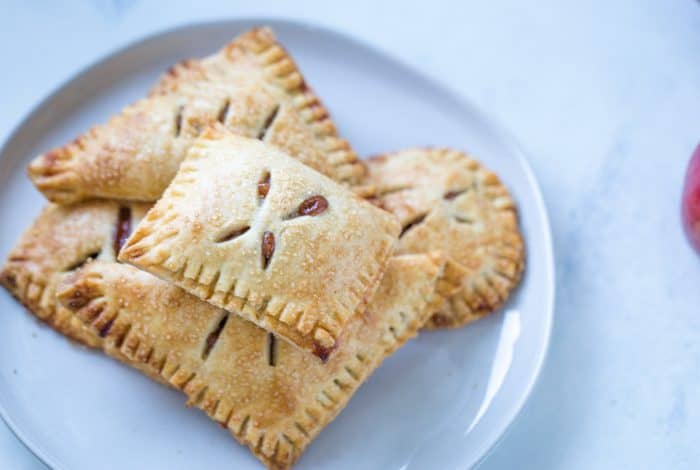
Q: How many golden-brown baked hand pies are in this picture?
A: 5